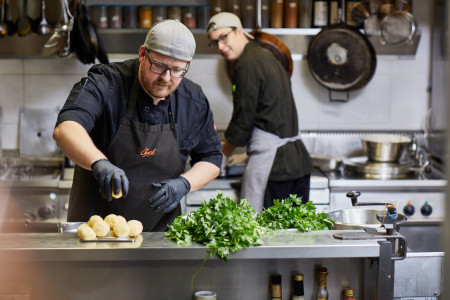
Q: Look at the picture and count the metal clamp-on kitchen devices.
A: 1